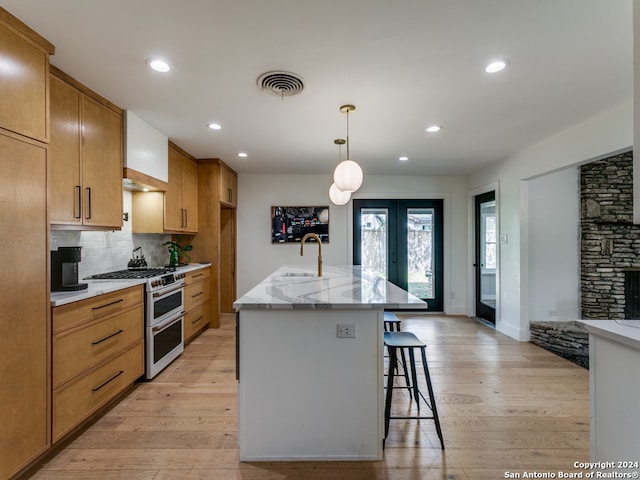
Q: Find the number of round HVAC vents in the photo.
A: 1